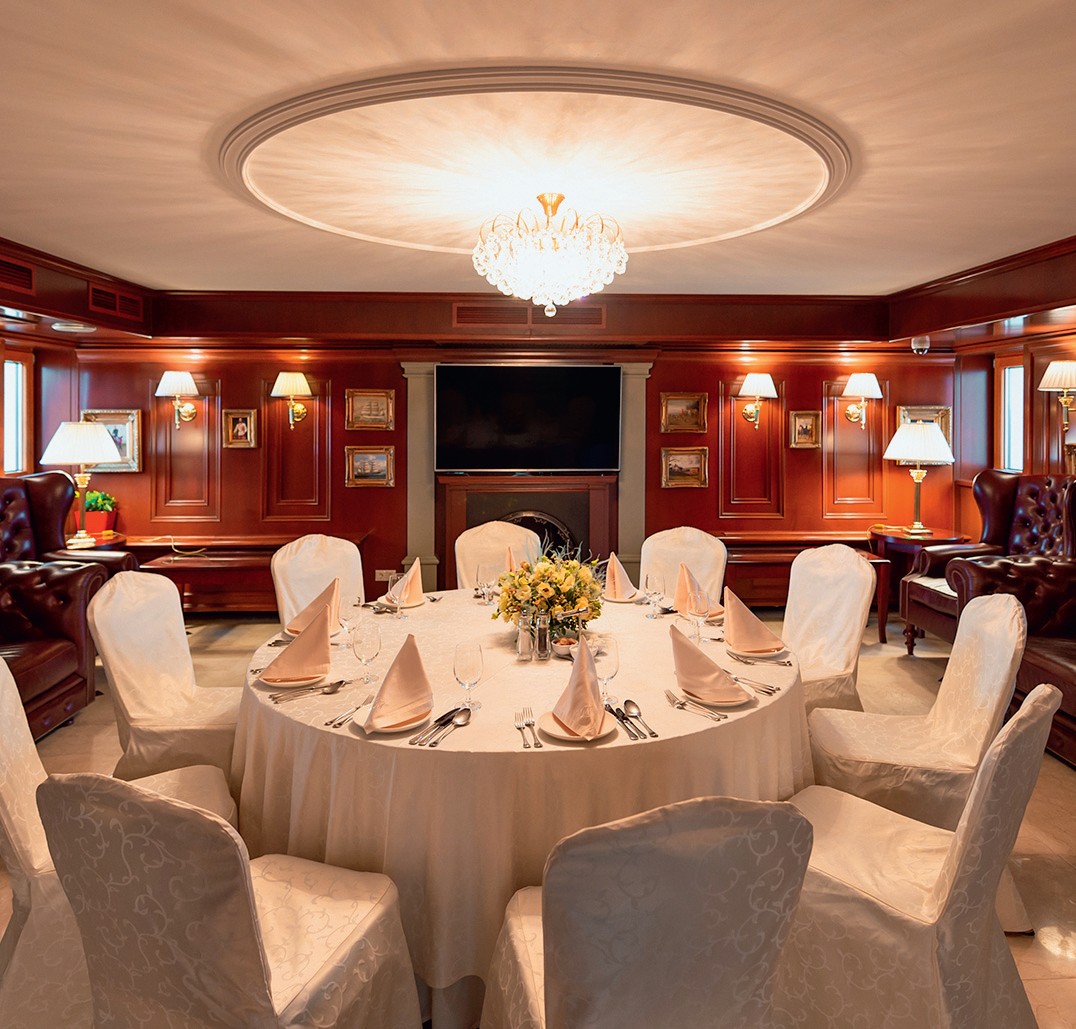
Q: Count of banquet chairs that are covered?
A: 10